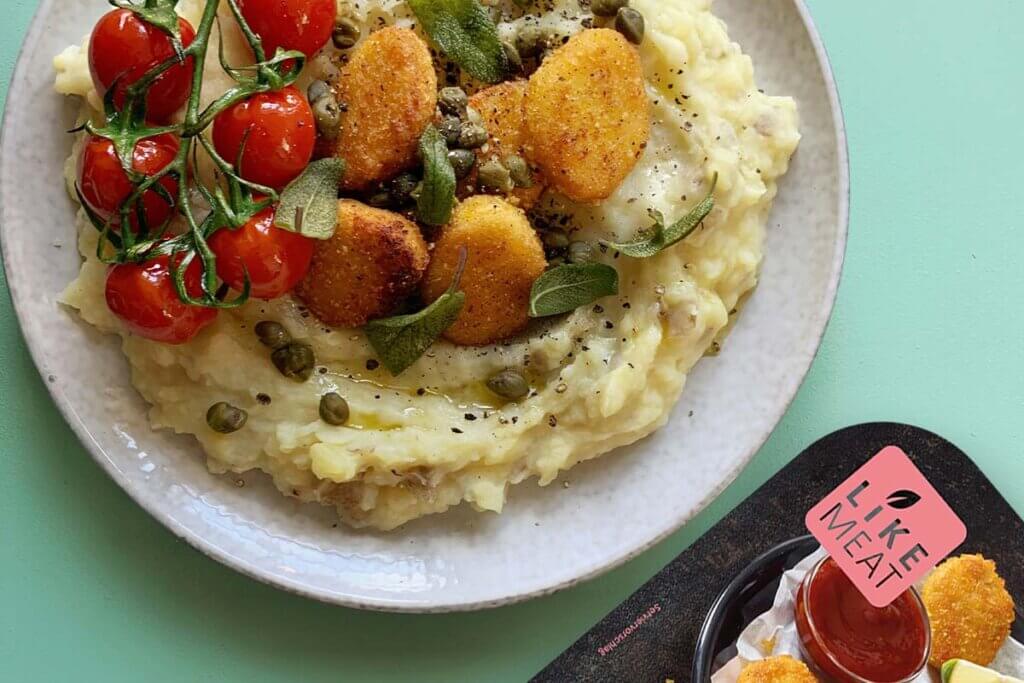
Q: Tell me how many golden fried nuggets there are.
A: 7